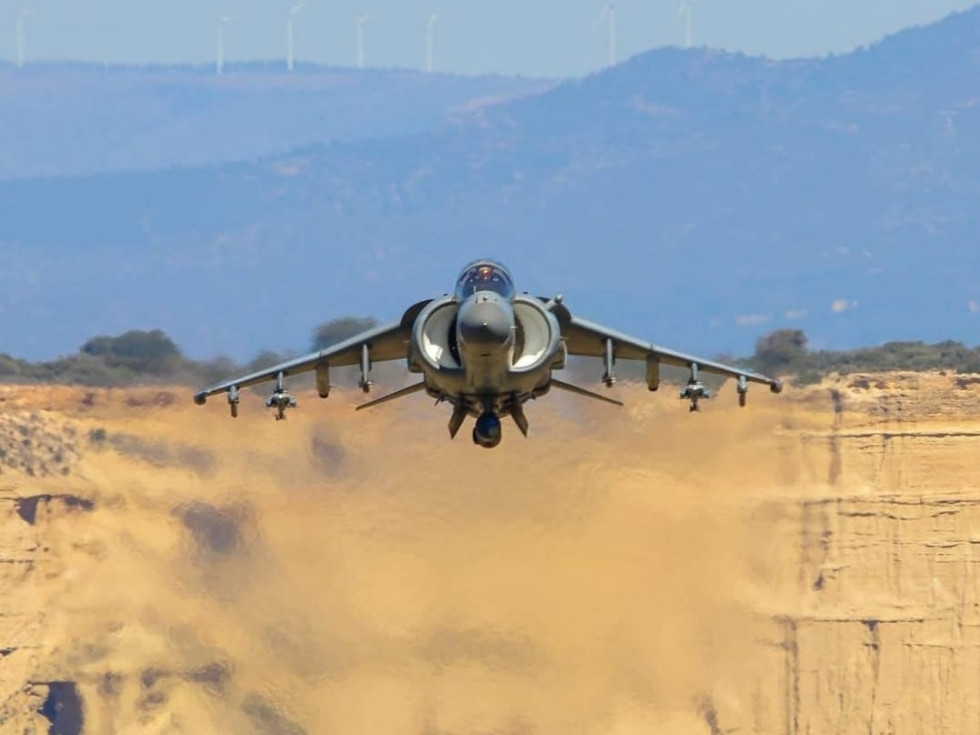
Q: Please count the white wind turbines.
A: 7